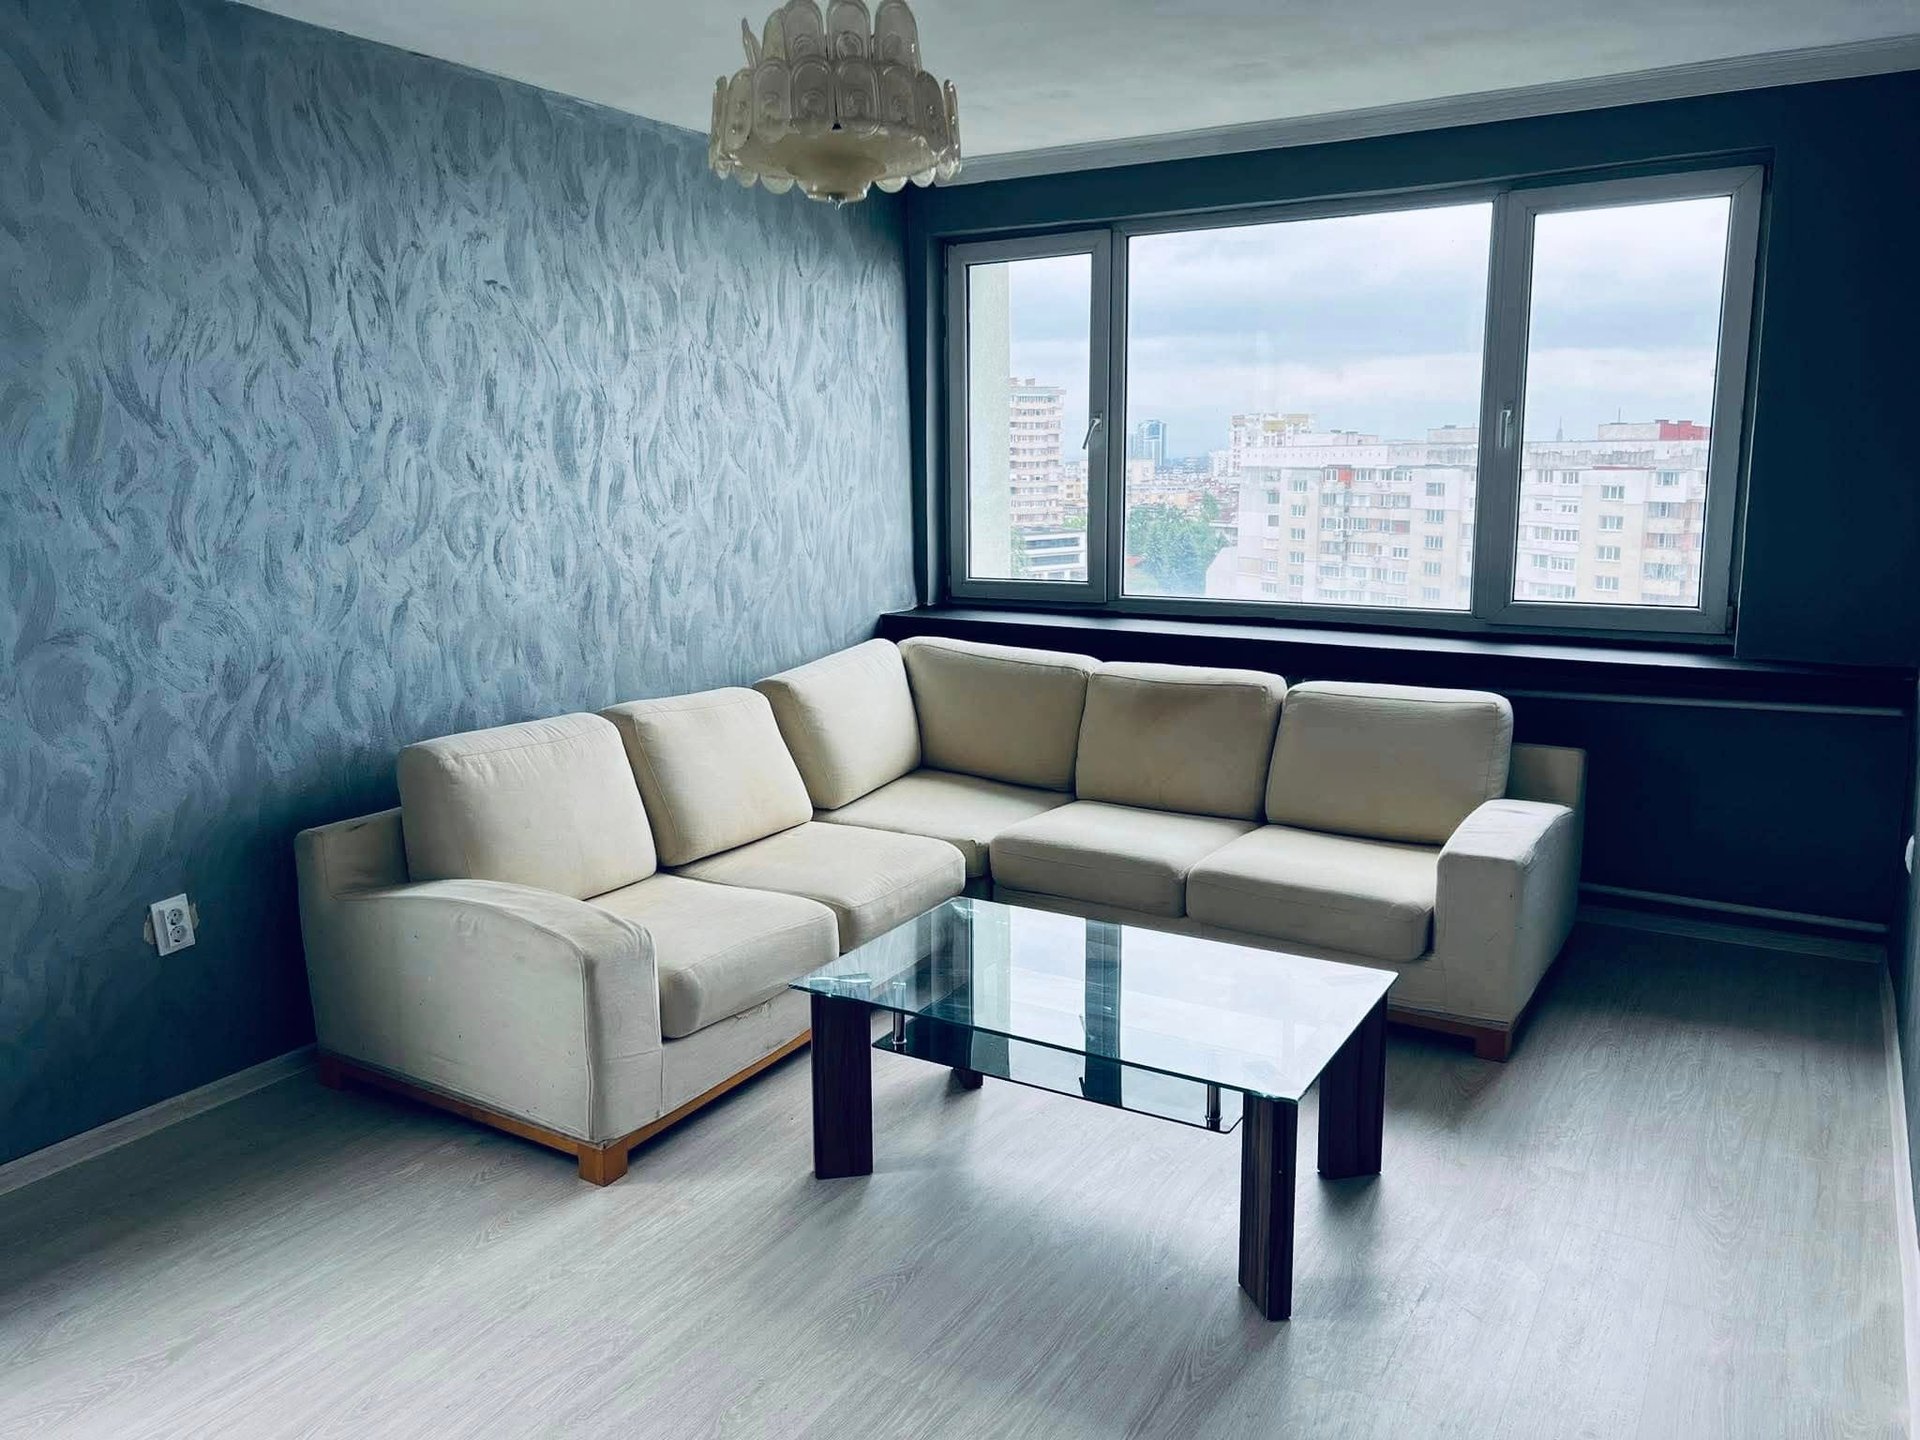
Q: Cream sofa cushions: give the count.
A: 11